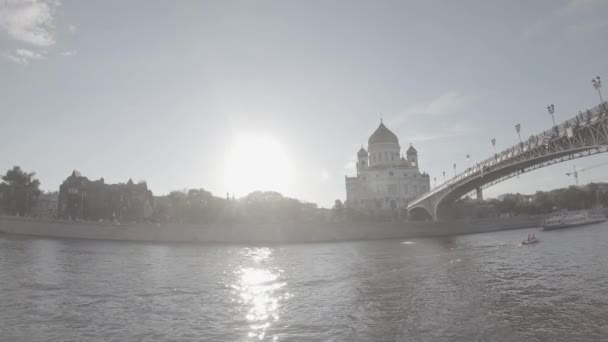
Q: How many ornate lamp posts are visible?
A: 8